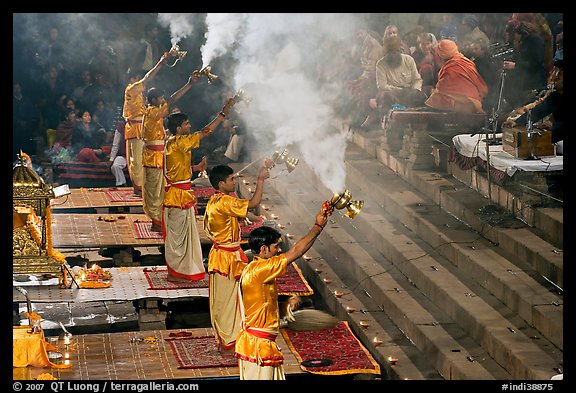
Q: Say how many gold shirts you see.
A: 5